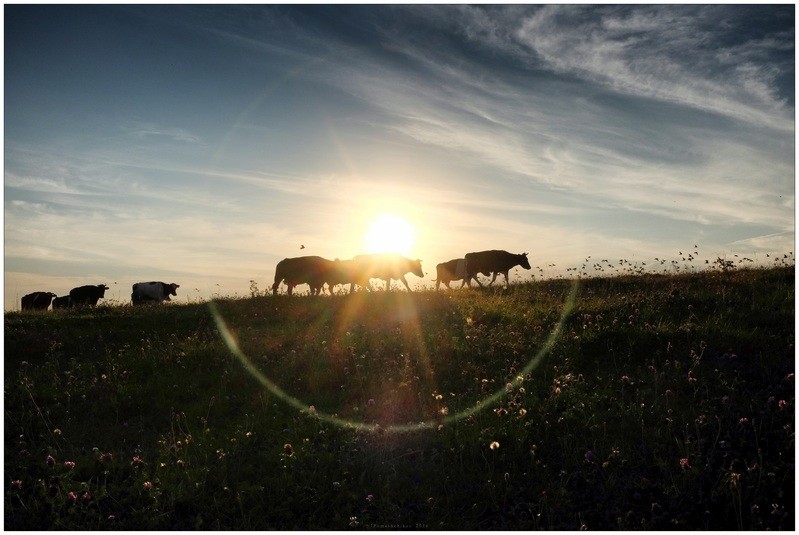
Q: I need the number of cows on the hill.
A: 9